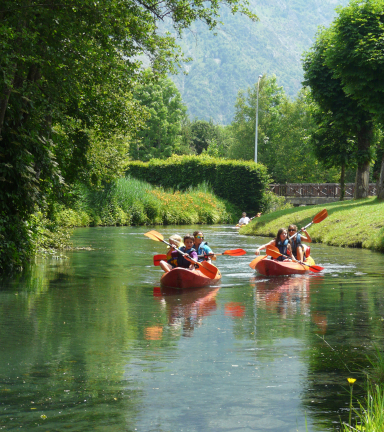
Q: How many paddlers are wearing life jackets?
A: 5